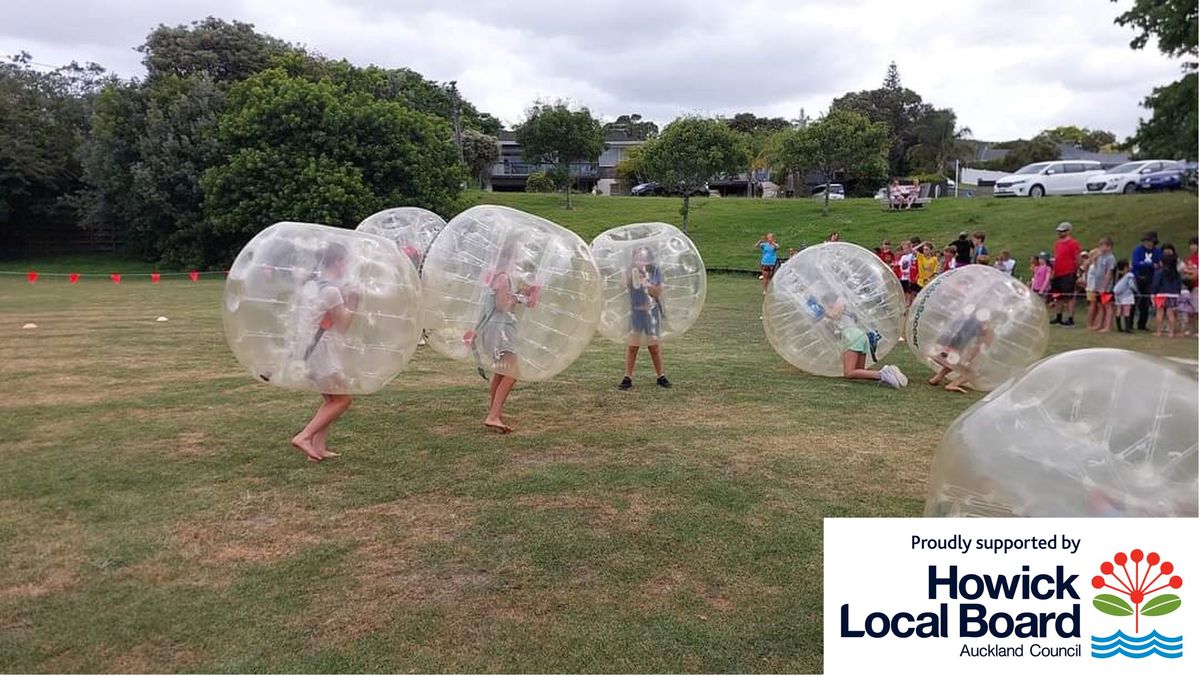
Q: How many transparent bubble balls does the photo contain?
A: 7